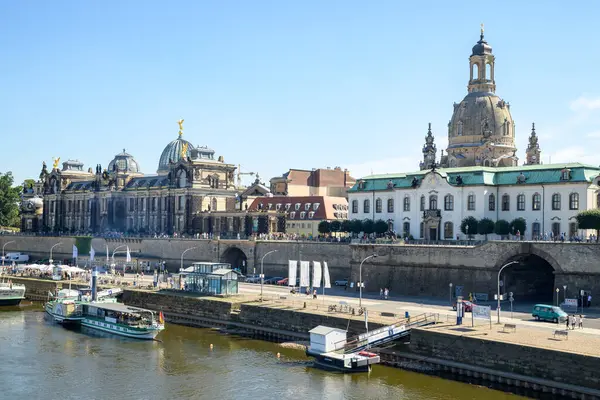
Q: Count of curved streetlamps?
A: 7